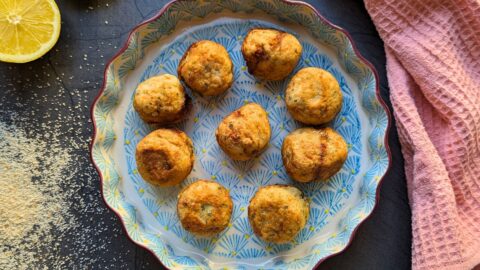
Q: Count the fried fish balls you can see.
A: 9